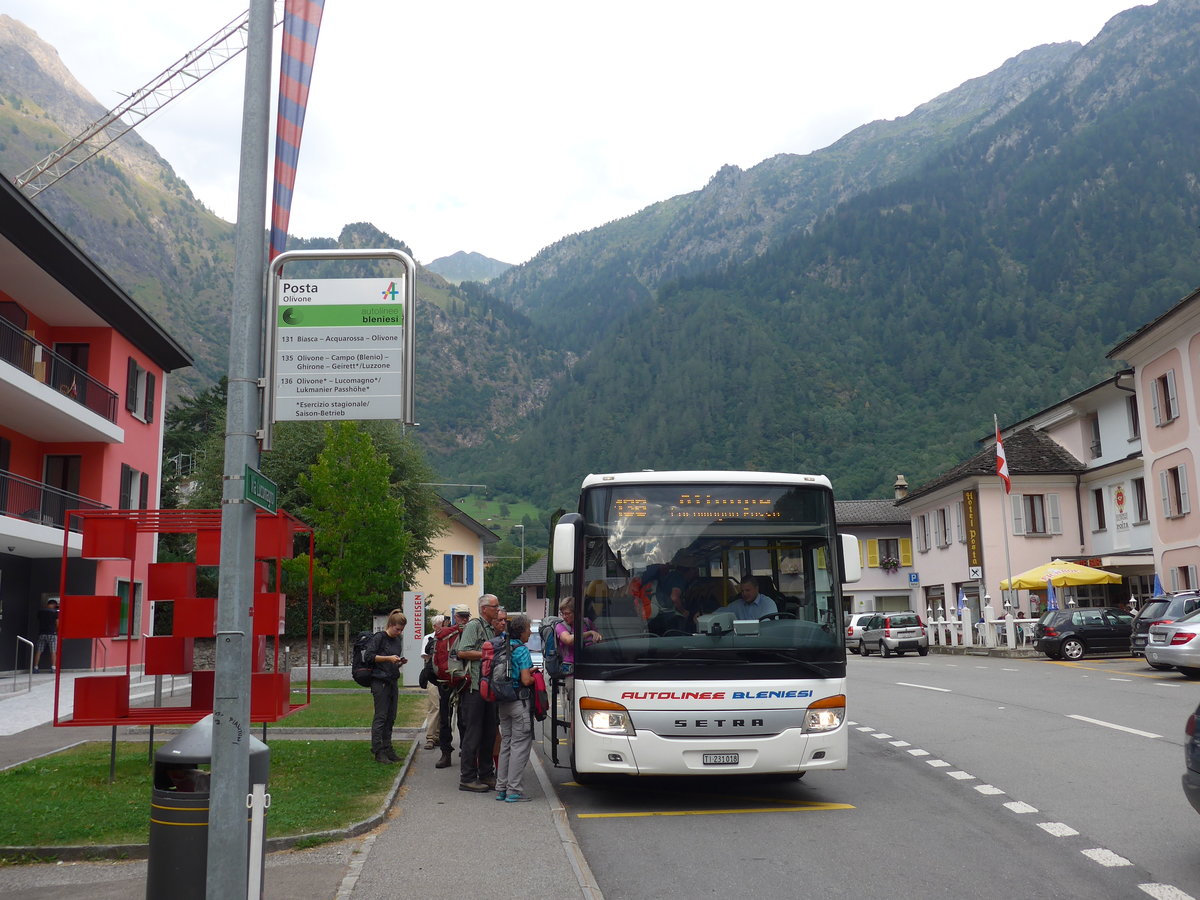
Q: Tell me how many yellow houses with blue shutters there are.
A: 1